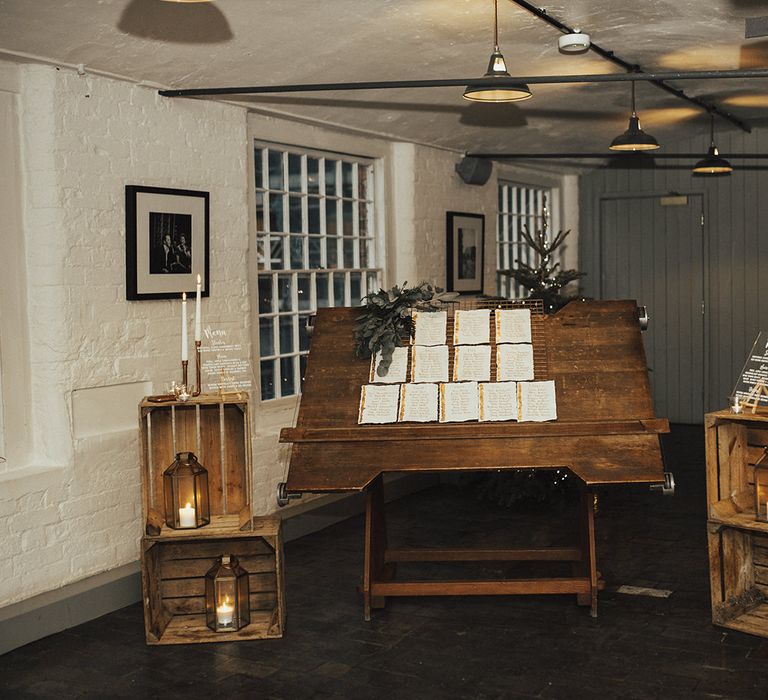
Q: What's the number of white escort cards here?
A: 12